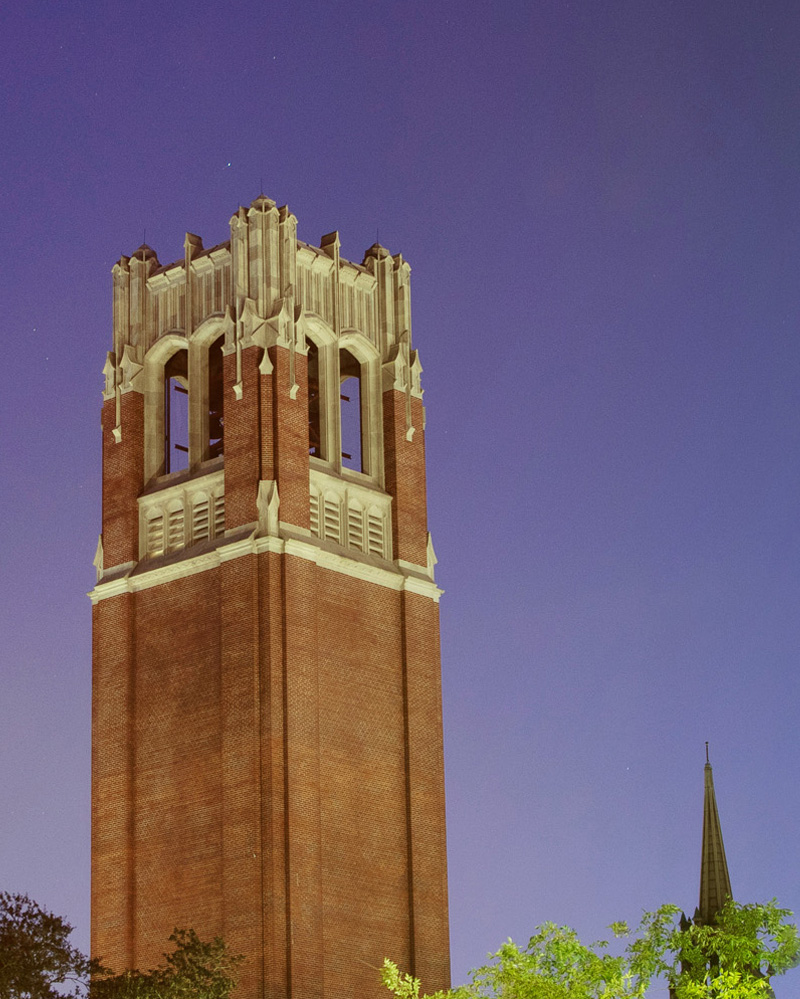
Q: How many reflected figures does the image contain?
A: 0